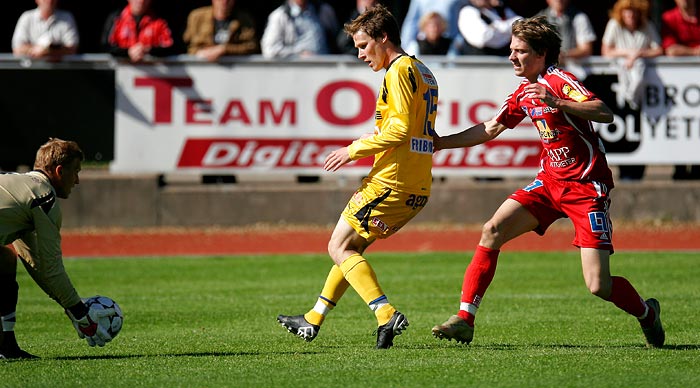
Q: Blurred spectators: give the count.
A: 11